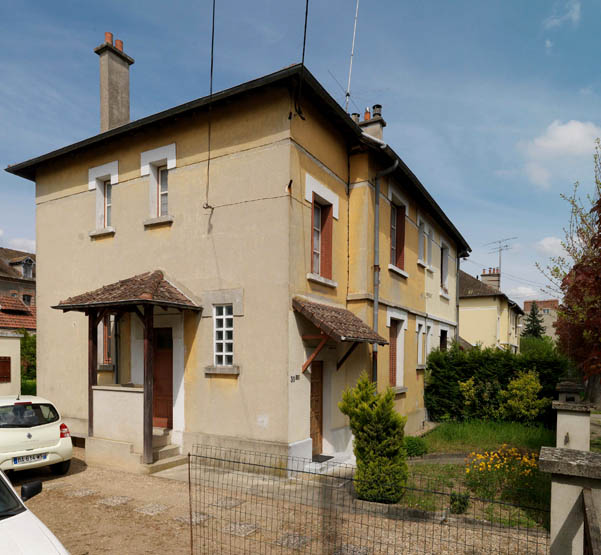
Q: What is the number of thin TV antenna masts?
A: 2